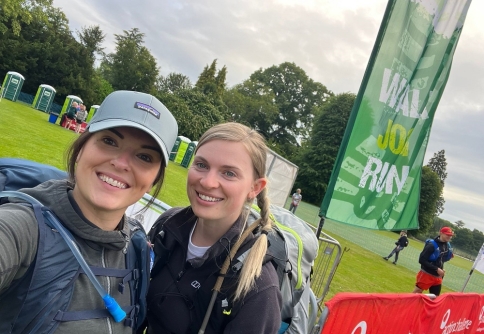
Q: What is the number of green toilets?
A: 6